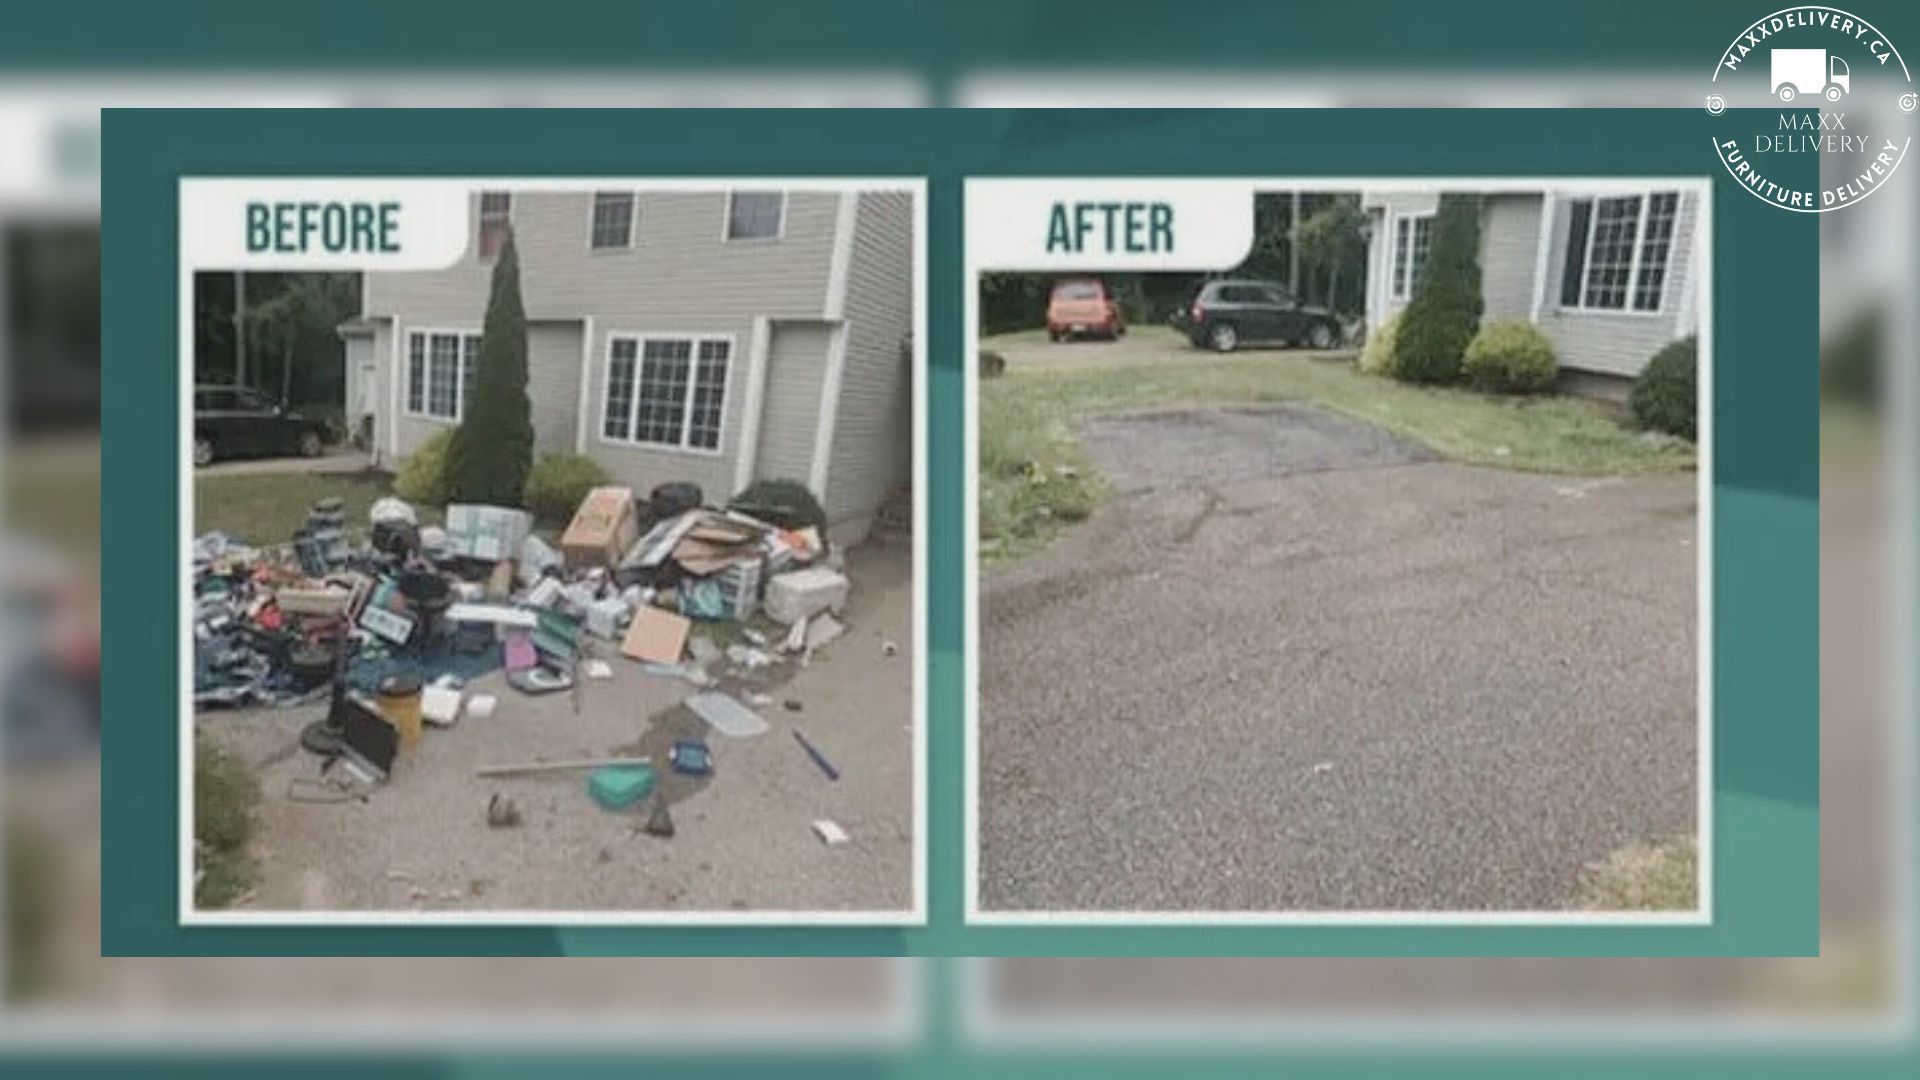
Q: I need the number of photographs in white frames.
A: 2